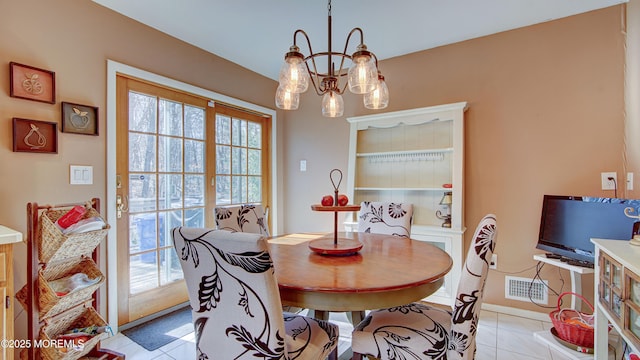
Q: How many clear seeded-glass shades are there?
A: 5